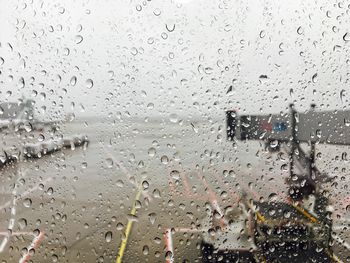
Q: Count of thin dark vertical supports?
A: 2